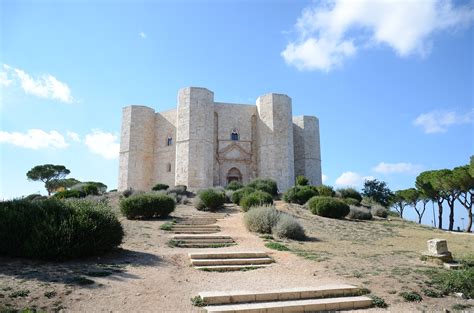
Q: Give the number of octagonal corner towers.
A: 4